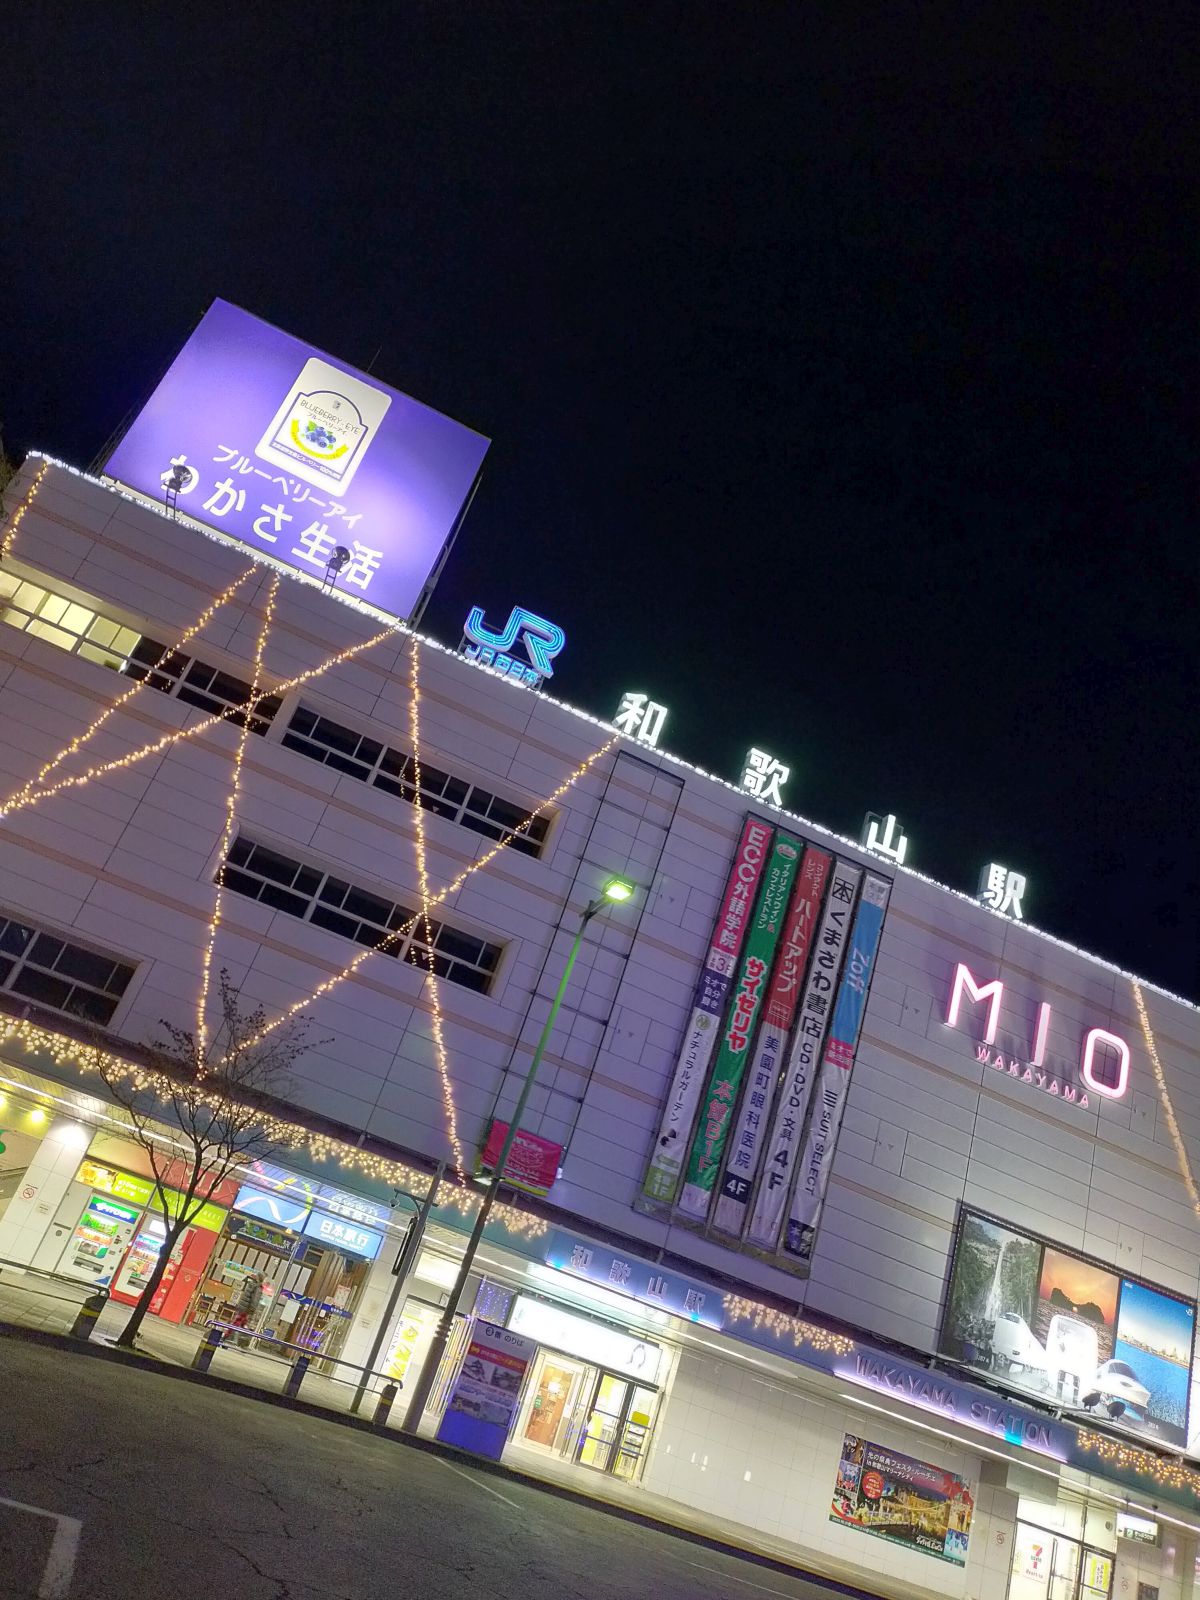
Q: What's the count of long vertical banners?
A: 5